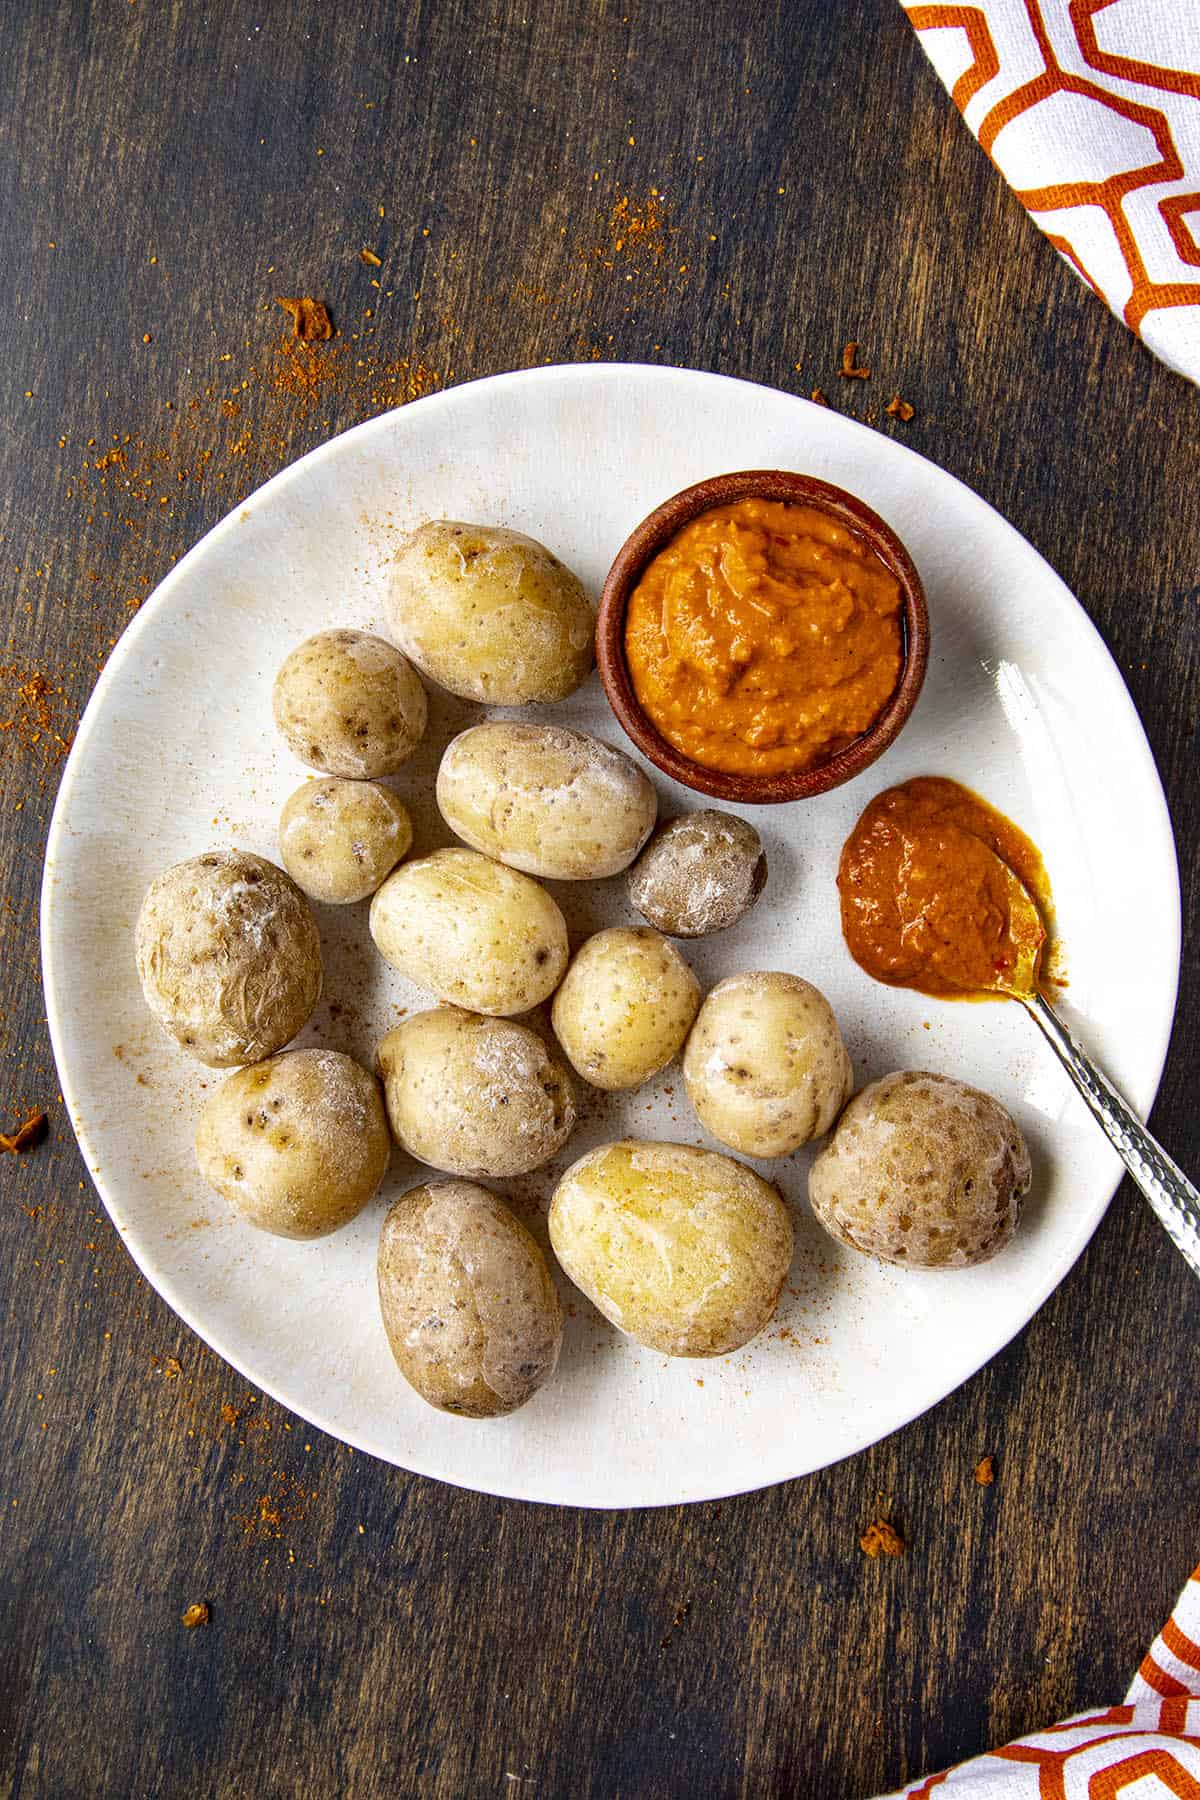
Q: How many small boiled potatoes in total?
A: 14